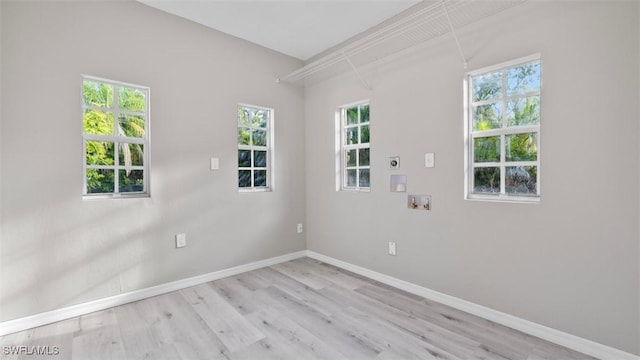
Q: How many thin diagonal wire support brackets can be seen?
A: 2